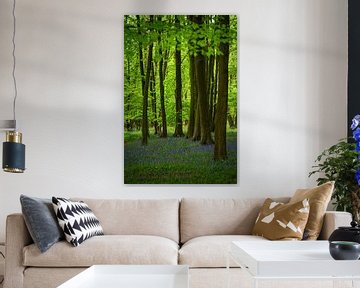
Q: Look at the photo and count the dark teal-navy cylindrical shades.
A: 1